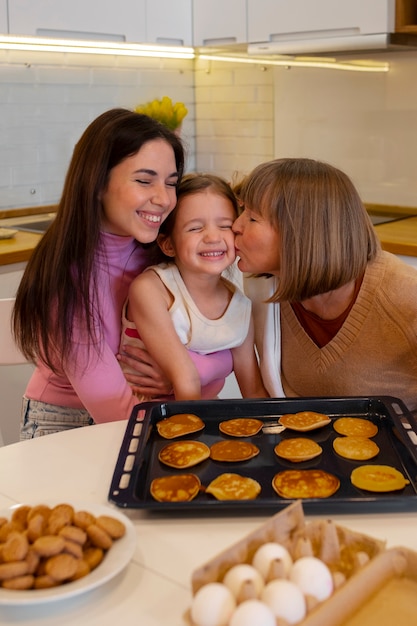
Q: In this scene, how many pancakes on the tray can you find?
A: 12